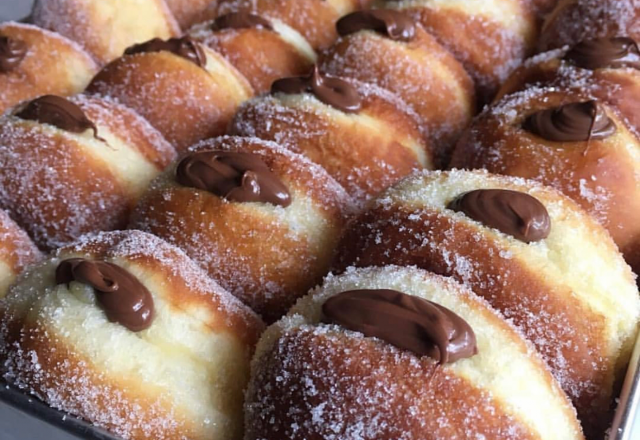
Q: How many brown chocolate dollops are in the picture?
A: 12